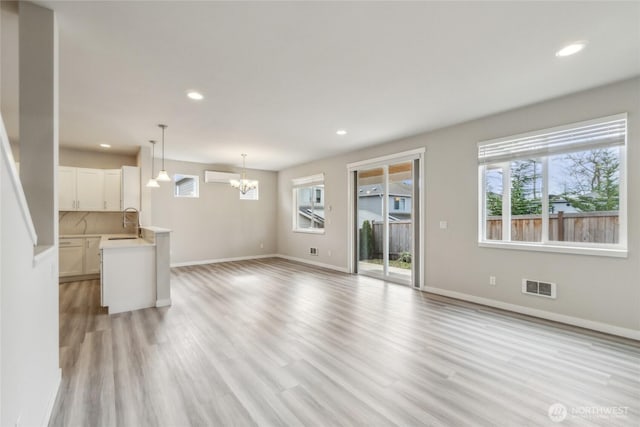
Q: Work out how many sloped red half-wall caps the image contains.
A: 0